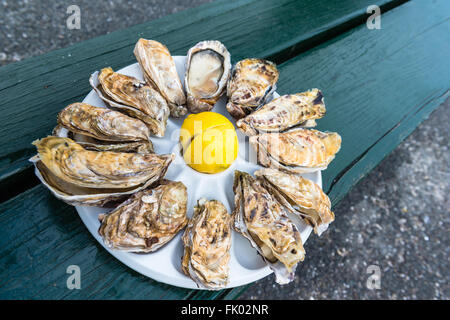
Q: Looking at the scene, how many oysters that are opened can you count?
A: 1